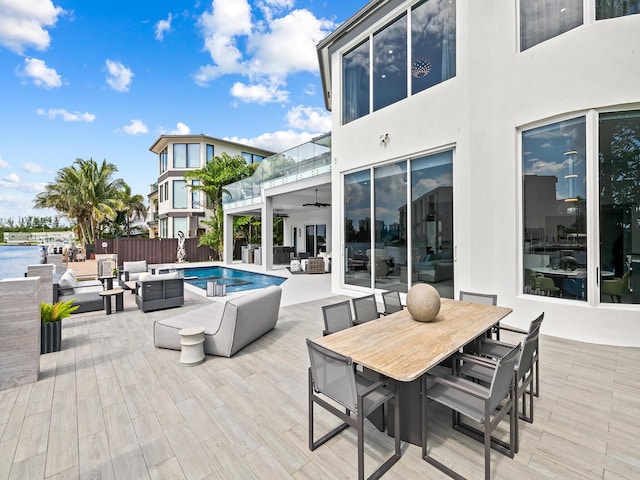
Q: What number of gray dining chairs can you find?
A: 8